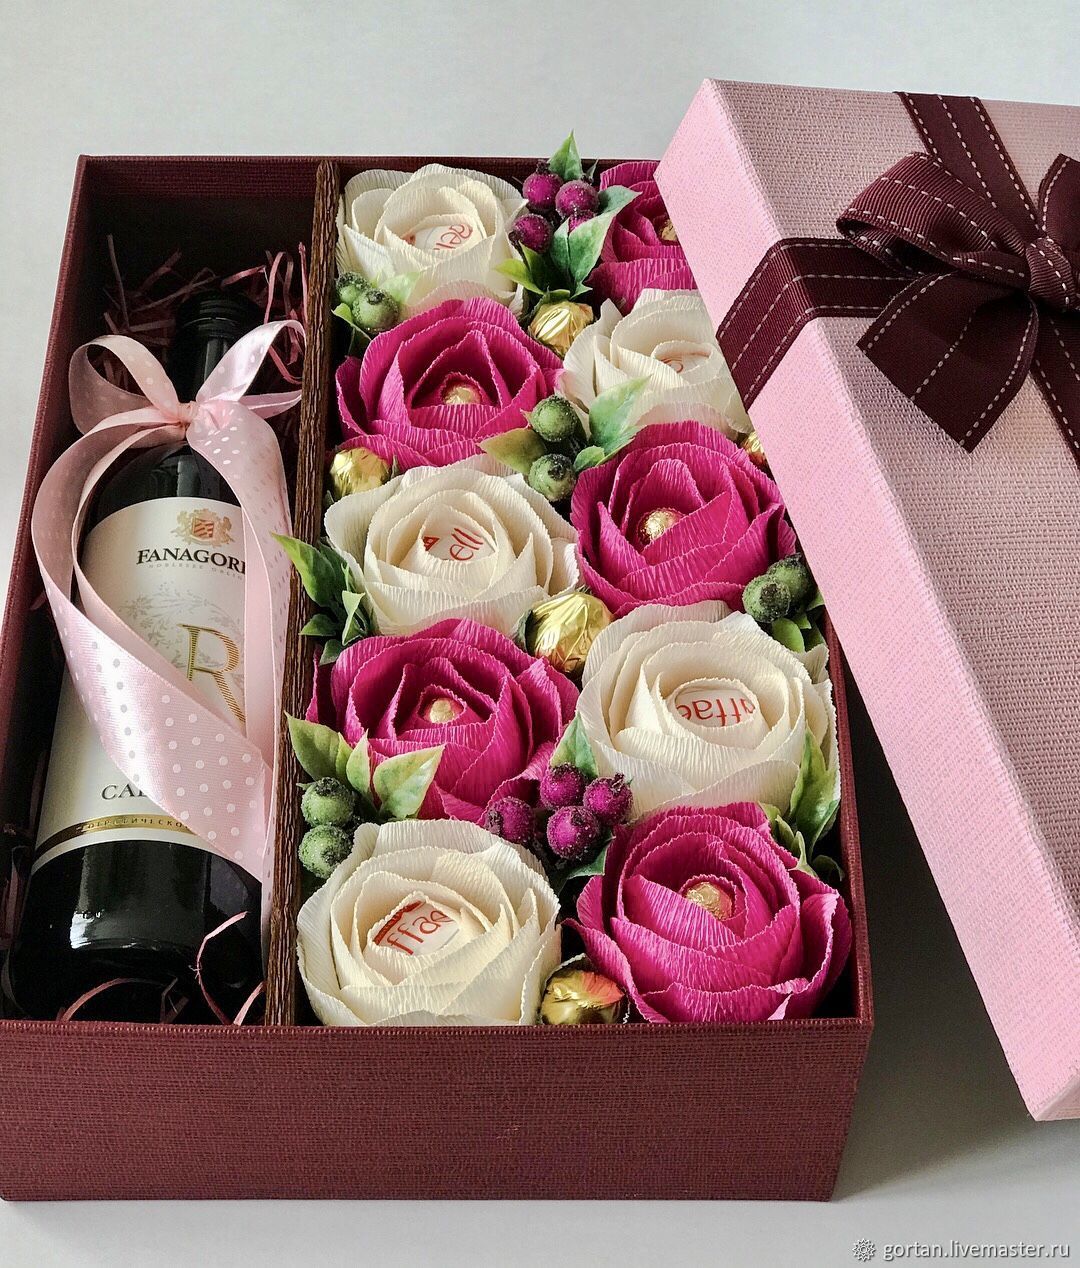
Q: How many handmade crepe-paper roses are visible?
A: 10